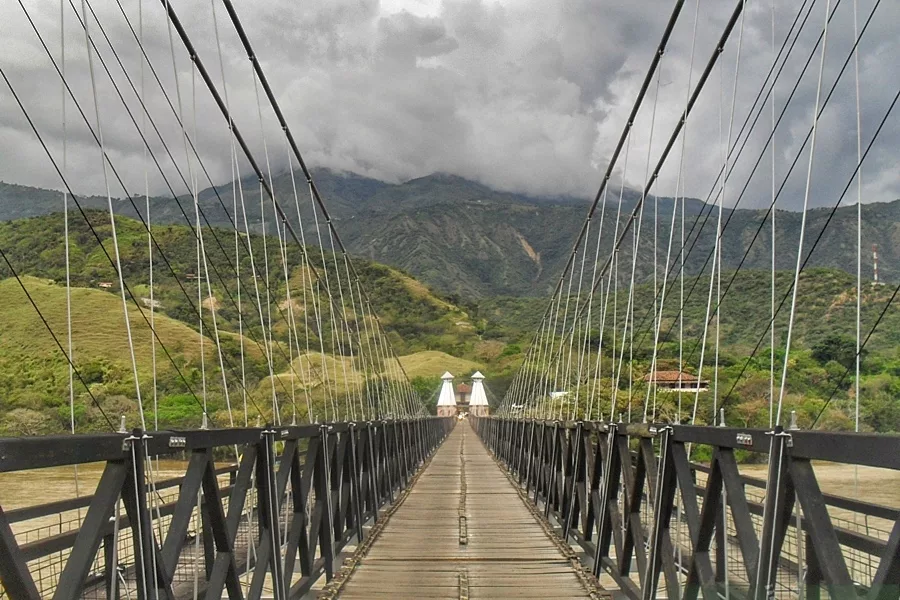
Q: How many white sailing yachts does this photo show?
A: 0